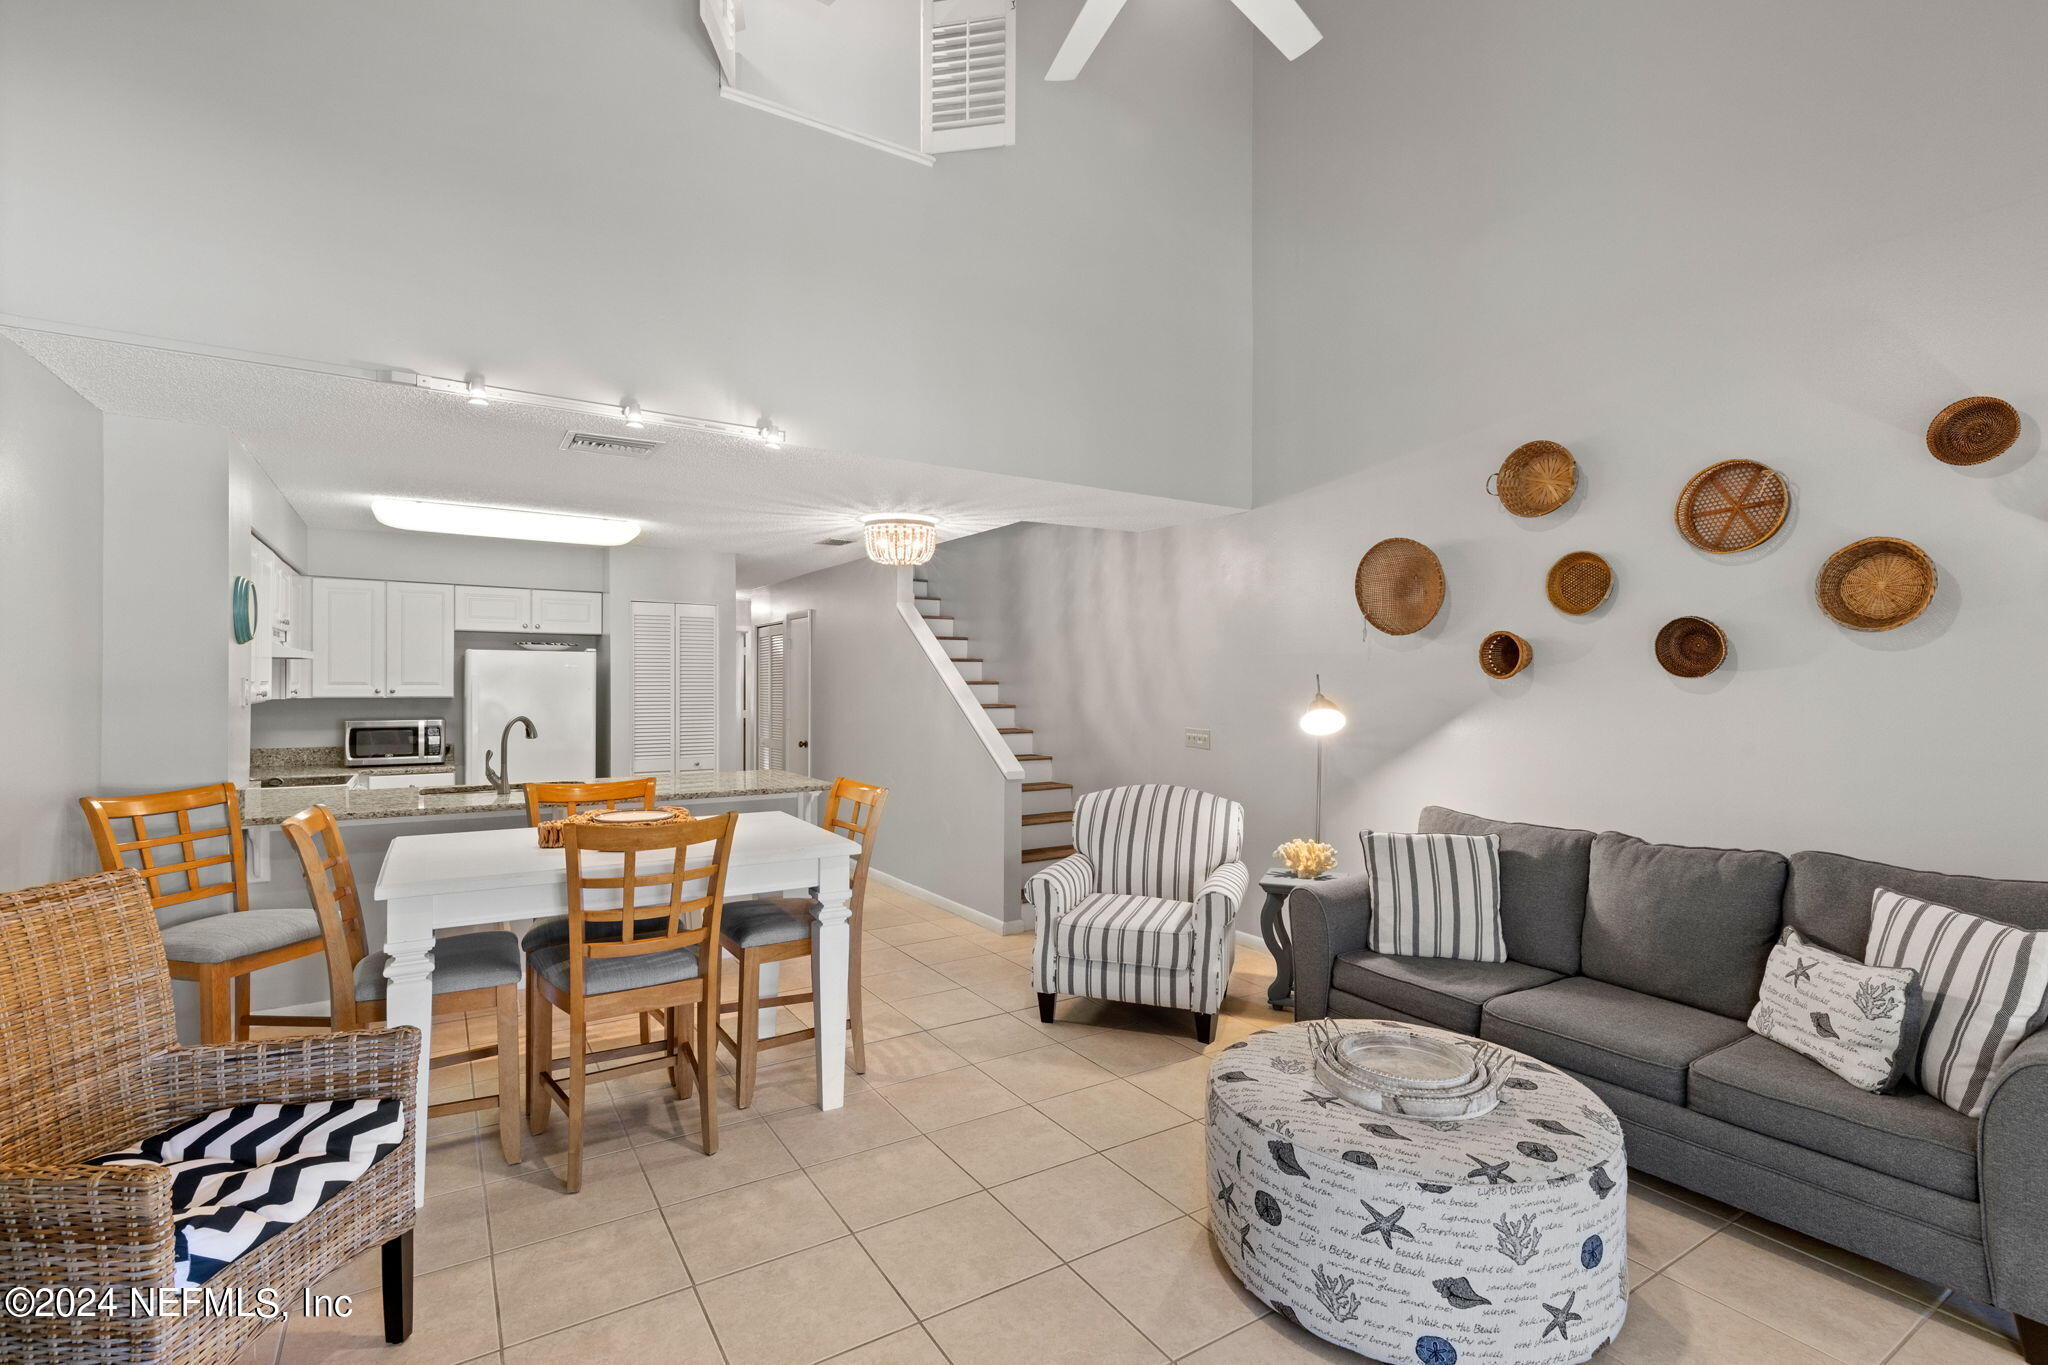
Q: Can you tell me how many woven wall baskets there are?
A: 8